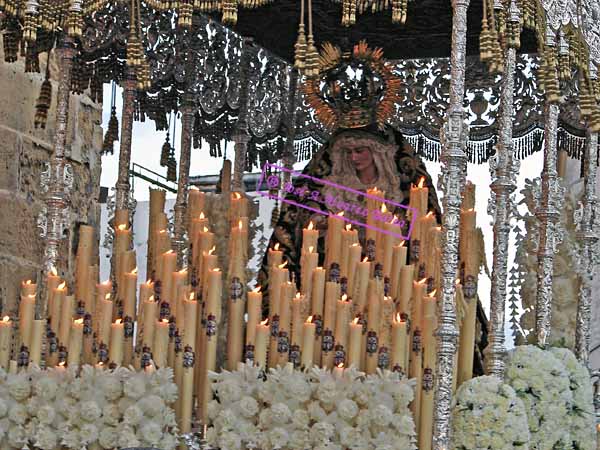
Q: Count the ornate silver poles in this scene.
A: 9